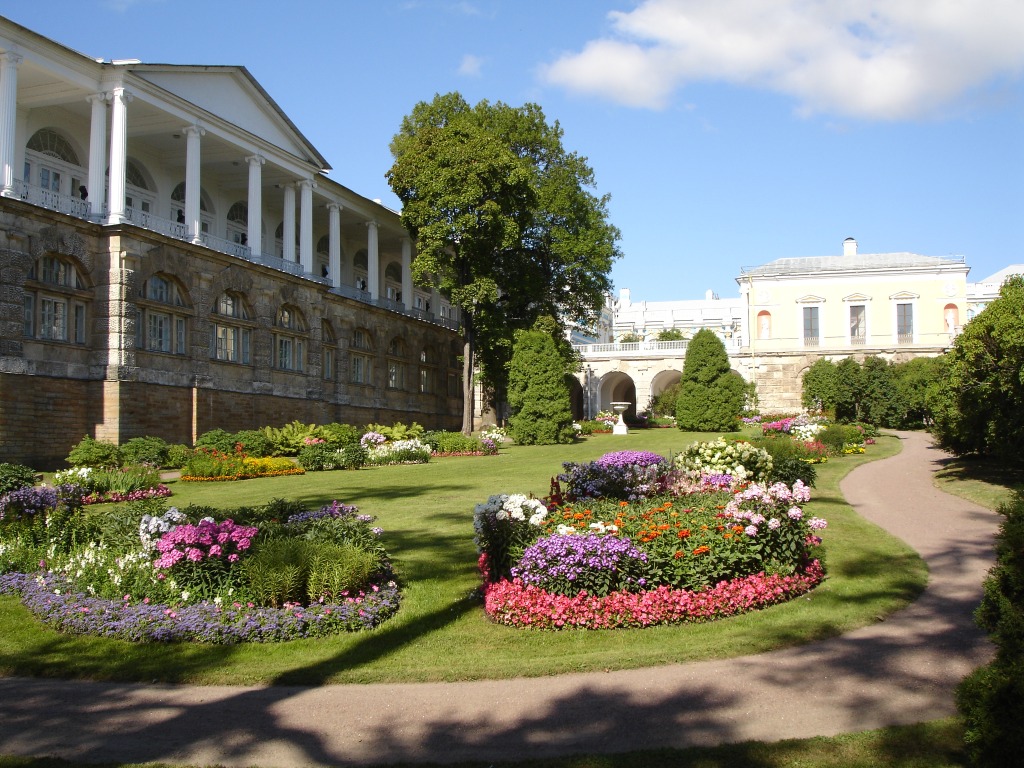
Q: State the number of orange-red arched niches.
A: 2